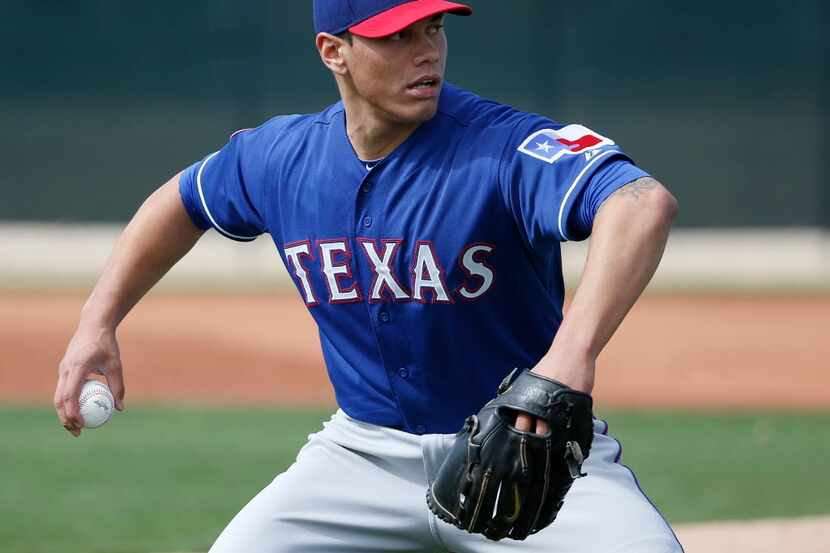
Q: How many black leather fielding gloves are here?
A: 1